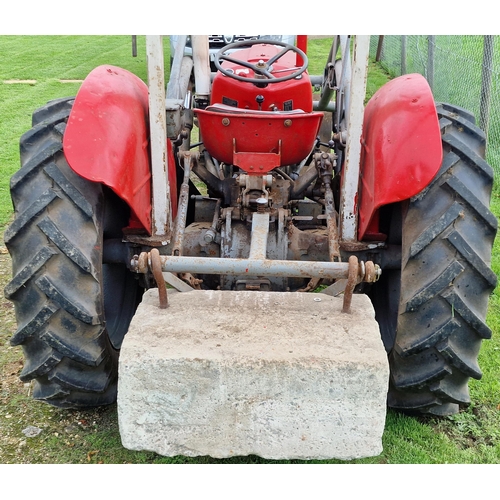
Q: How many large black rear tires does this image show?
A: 2